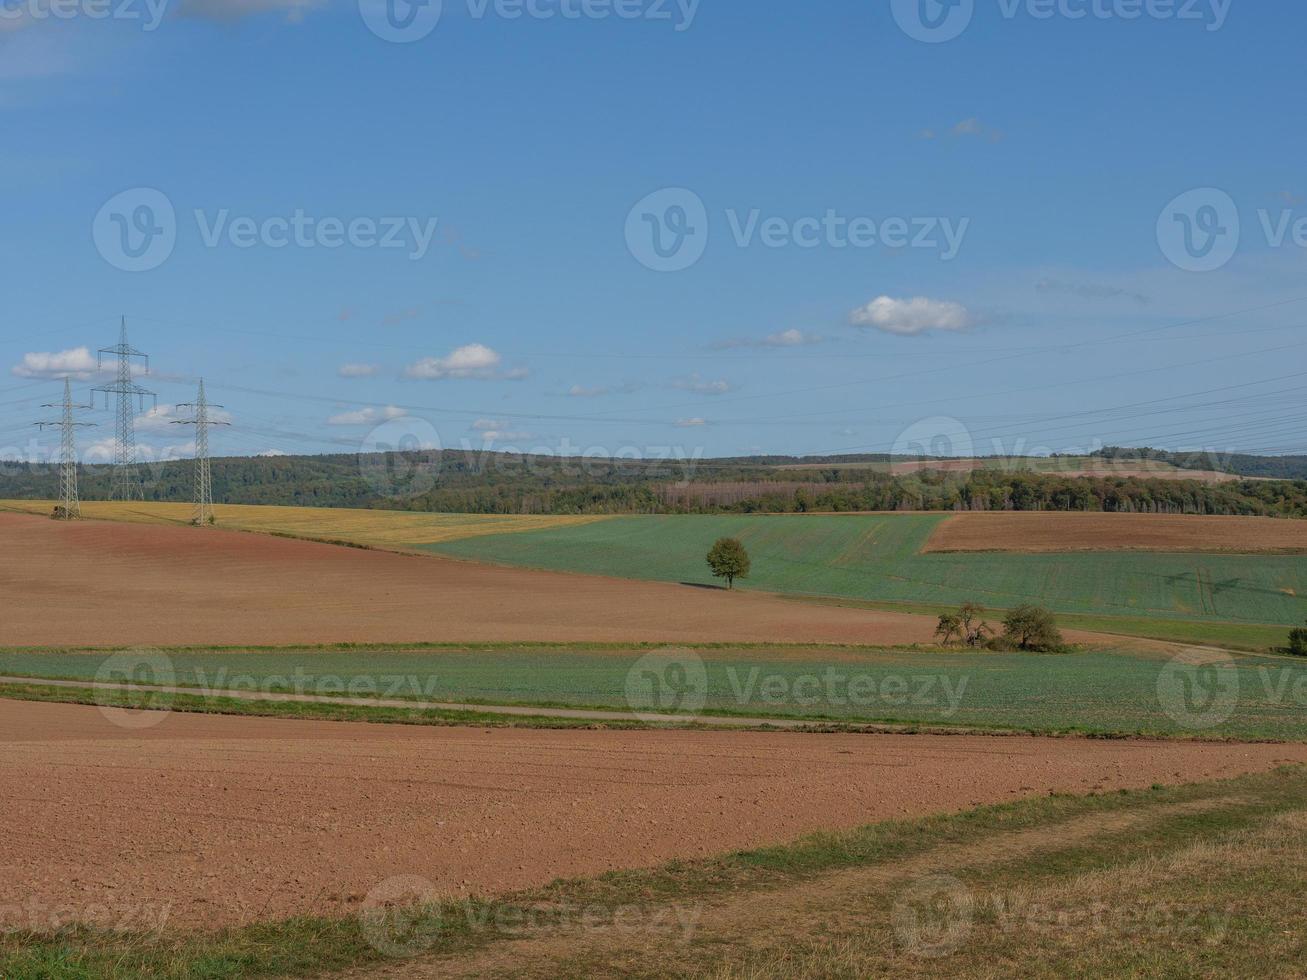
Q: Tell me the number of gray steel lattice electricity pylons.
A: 3